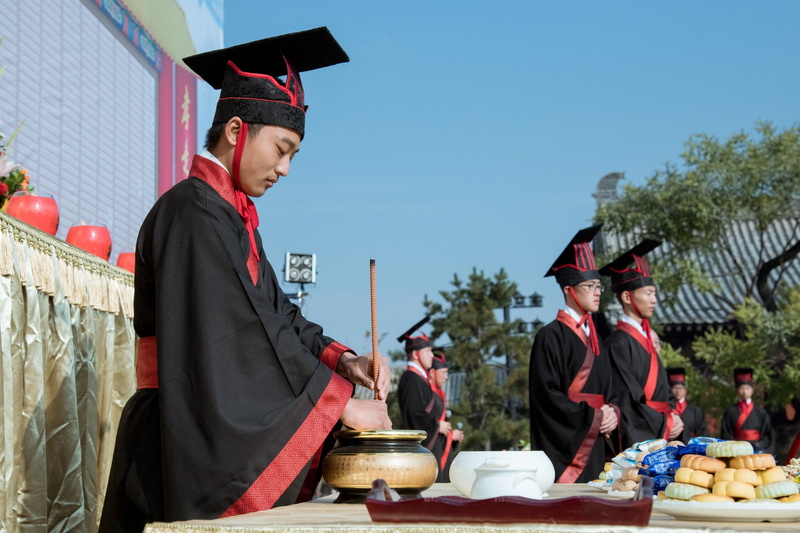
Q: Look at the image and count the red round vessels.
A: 3